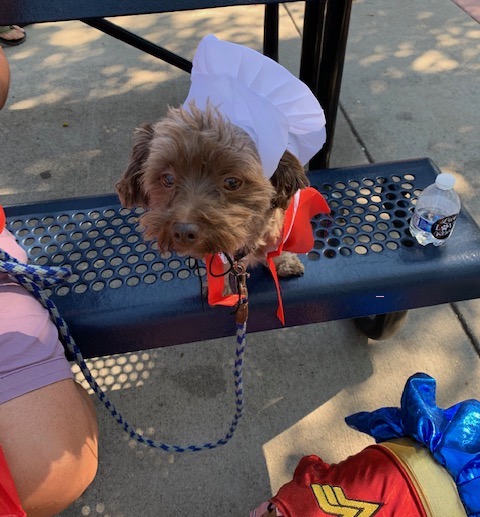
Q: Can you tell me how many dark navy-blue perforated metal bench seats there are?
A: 1